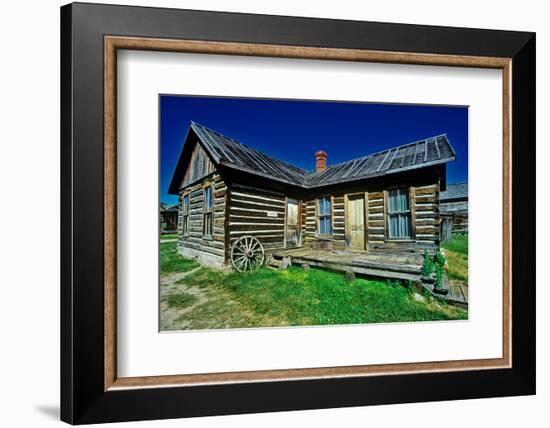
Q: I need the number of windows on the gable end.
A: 2